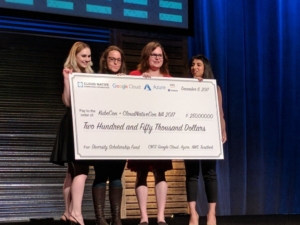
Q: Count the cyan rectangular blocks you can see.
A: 7